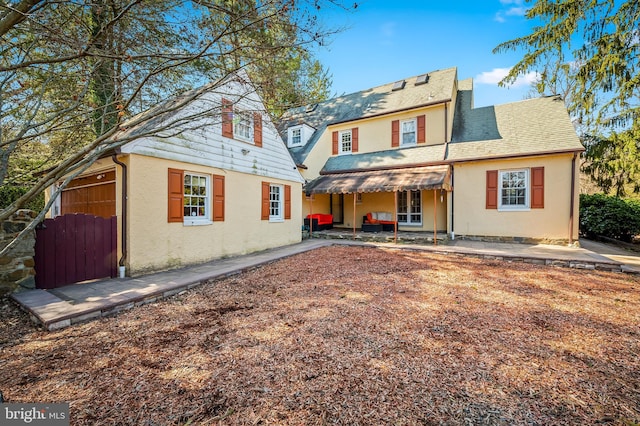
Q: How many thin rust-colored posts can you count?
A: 4